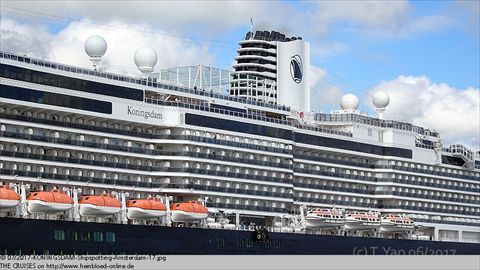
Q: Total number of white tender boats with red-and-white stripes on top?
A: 3